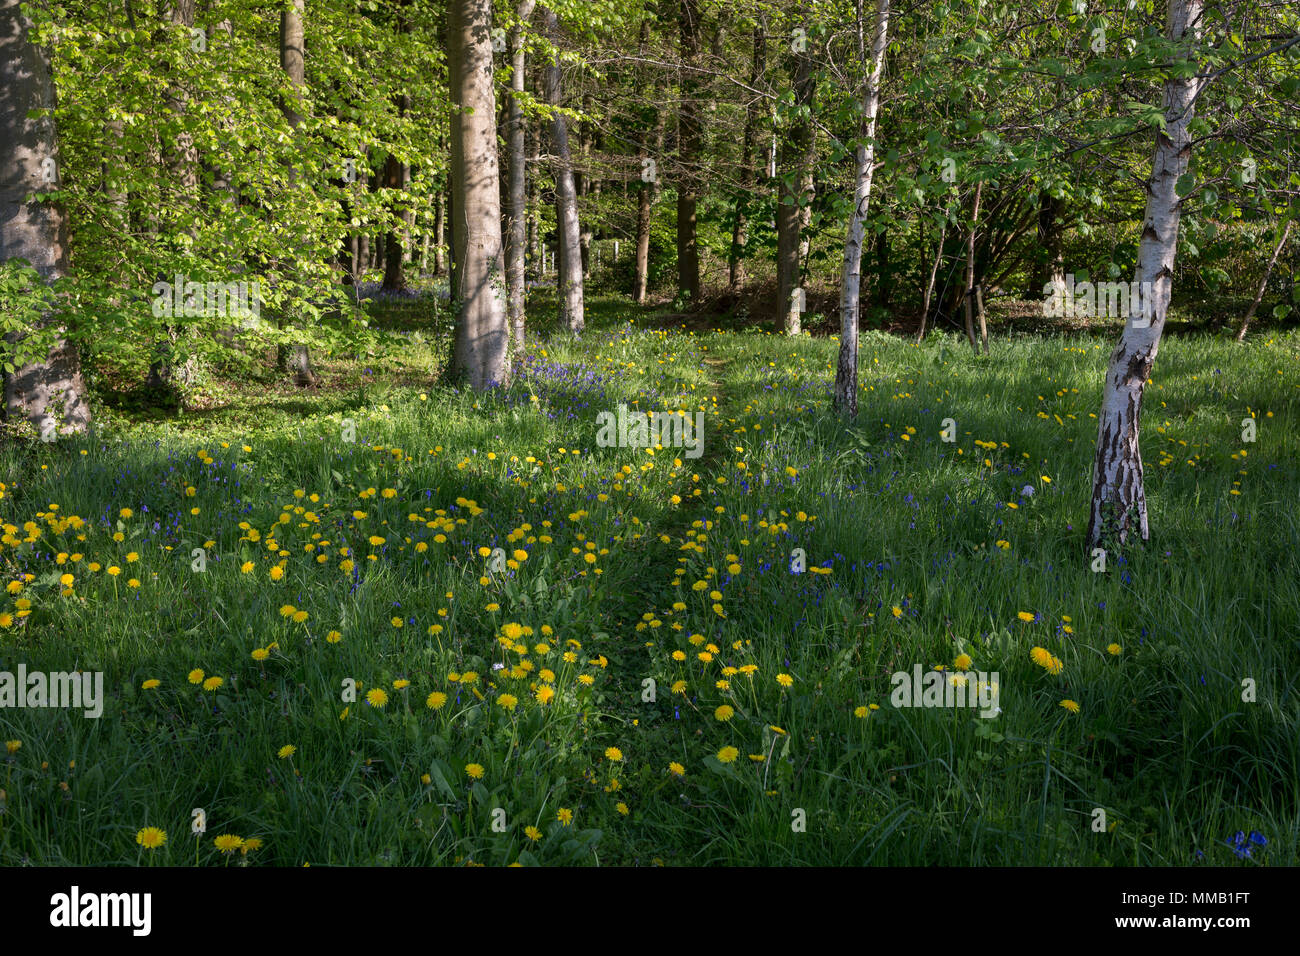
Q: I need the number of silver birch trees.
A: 2